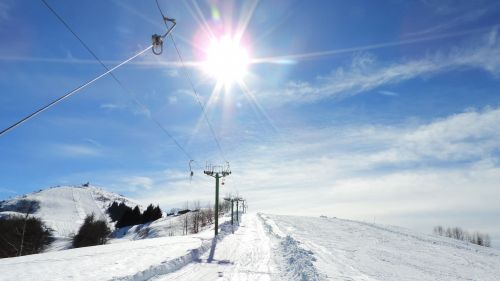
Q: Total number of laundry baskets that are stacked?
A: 0